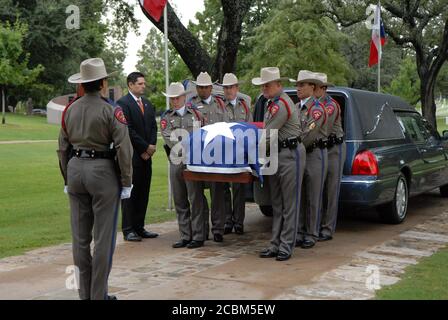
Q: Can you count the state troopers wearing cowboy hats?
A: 7